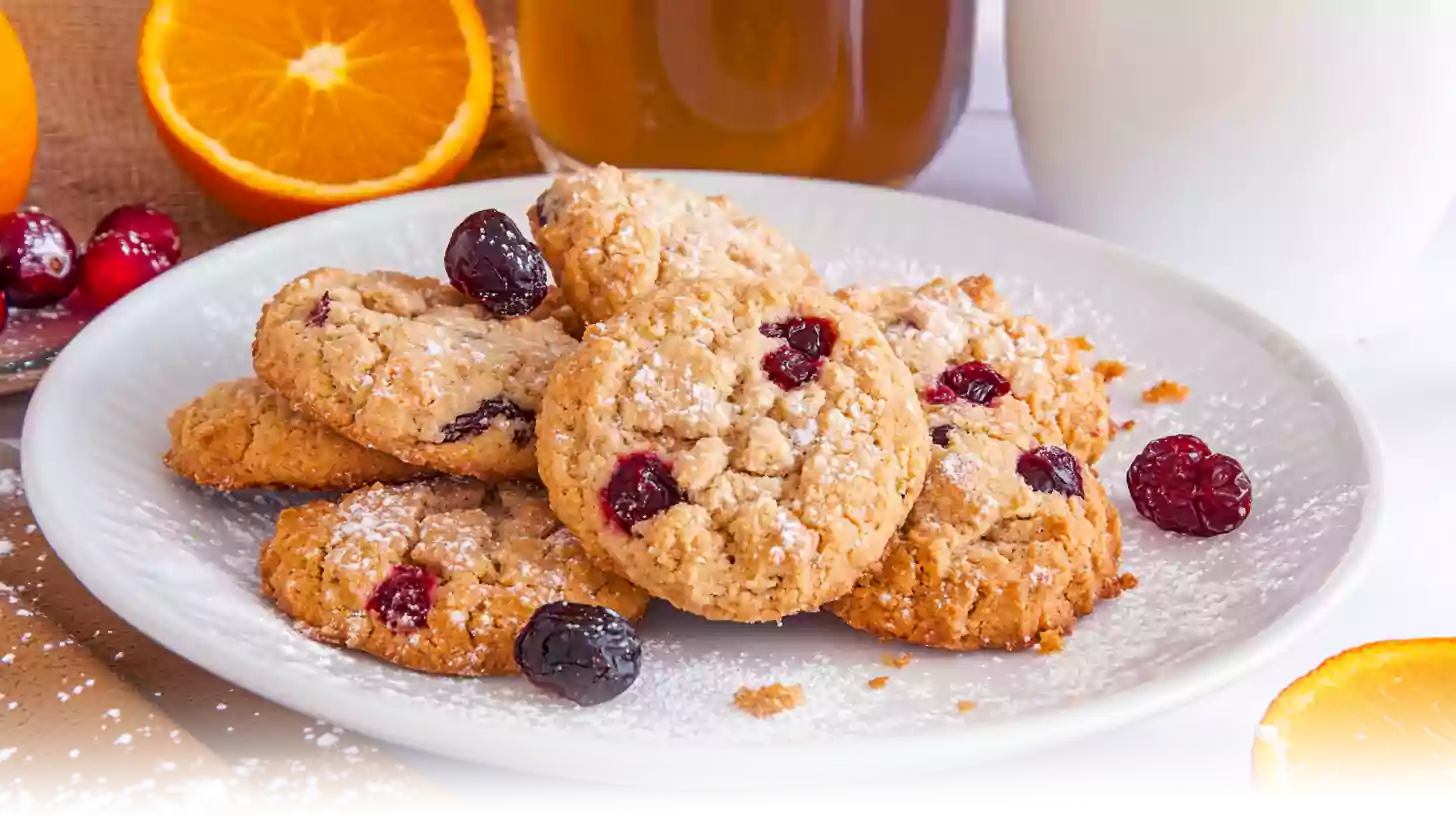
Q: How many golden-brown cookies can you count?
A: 7